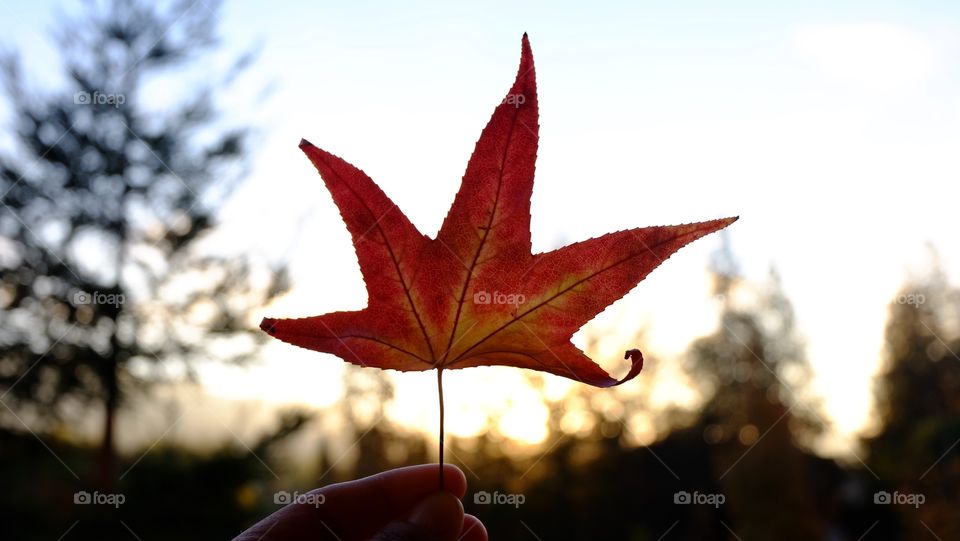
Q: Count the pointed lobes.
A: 5